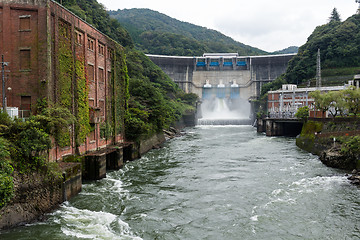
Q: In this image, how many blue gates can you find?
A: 4